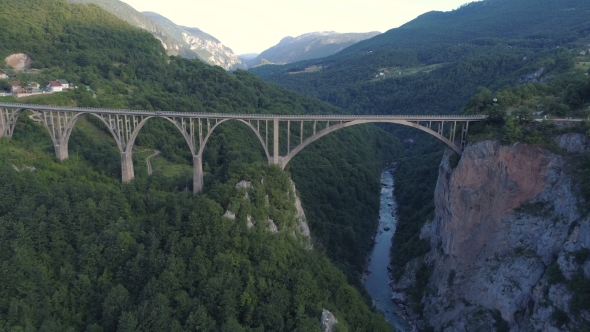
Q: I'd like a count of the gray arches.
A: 5